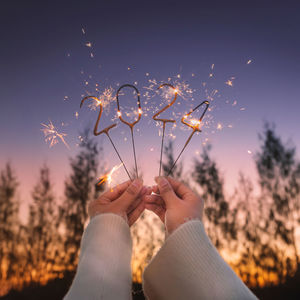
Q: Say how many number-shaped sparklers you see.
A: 4